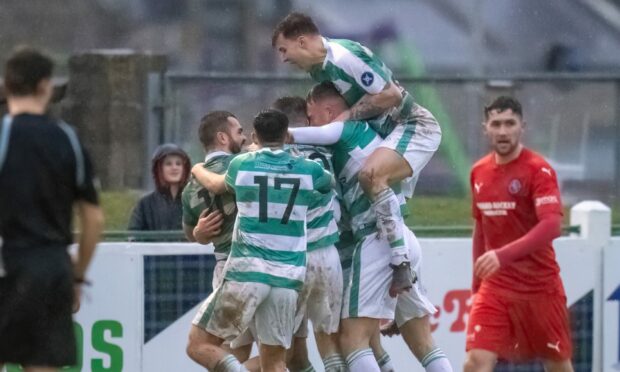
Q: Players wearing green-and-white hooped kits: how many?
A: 5